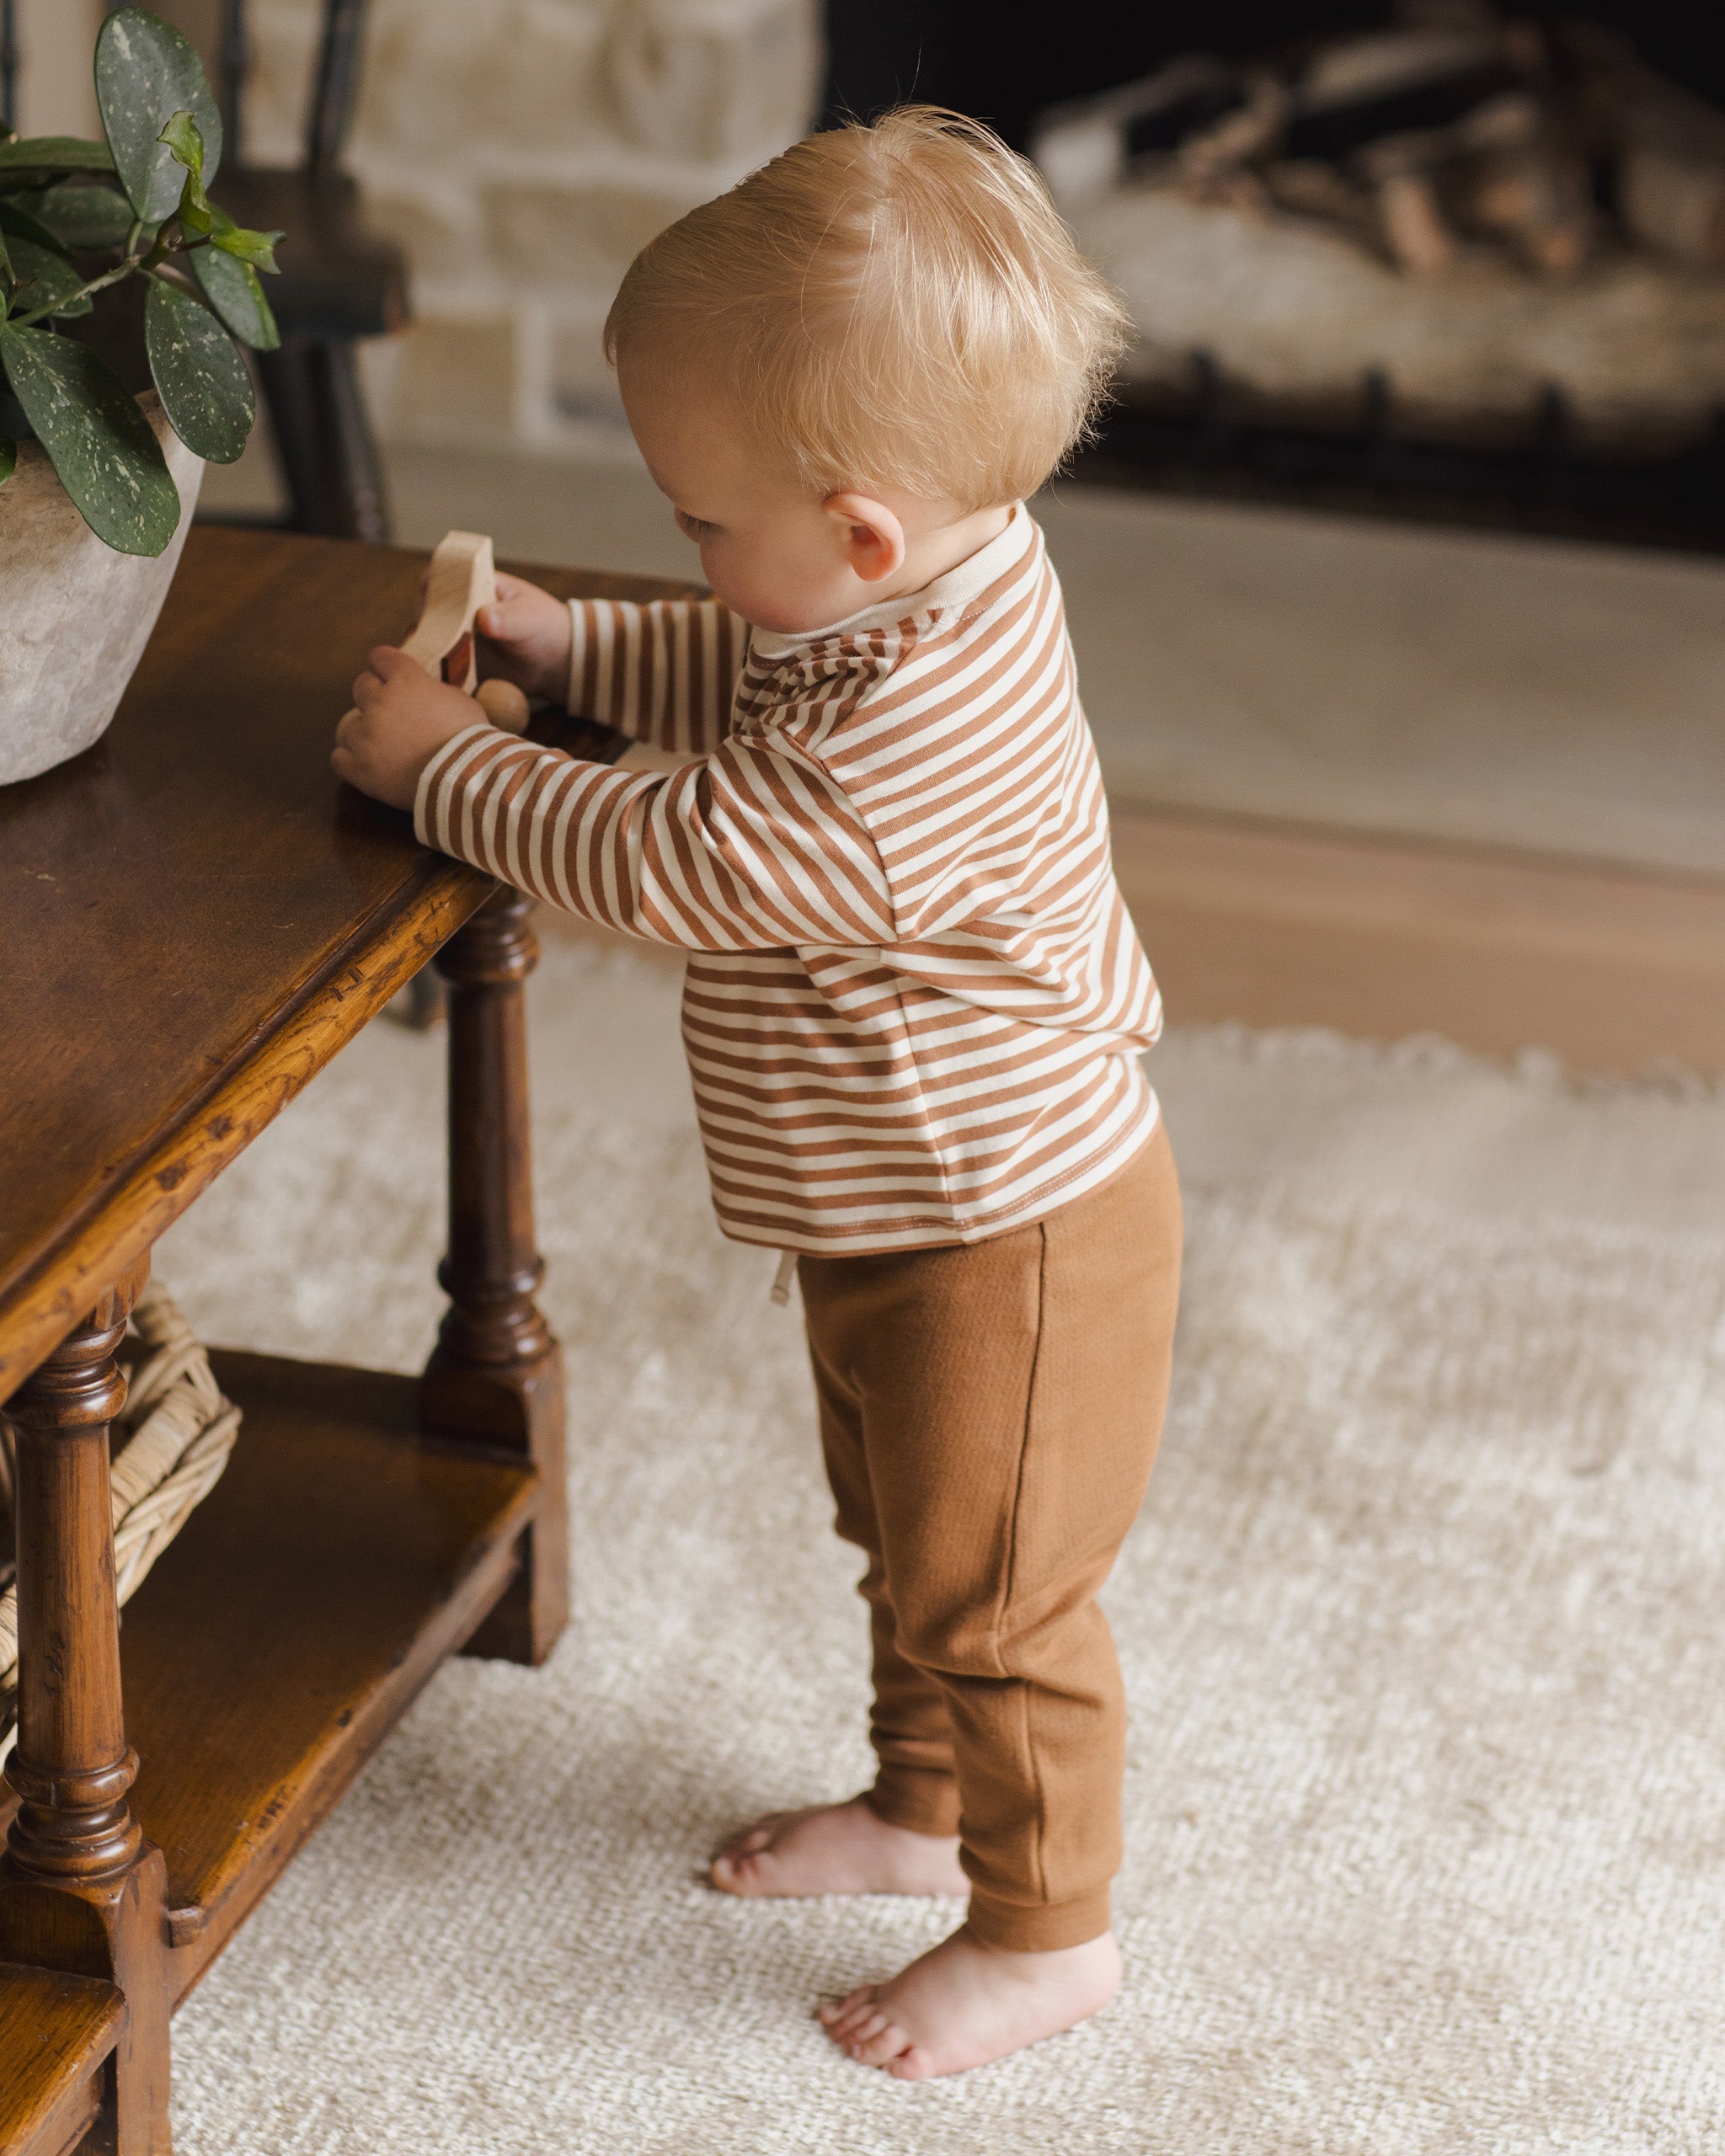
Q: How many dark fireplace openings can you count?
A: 1